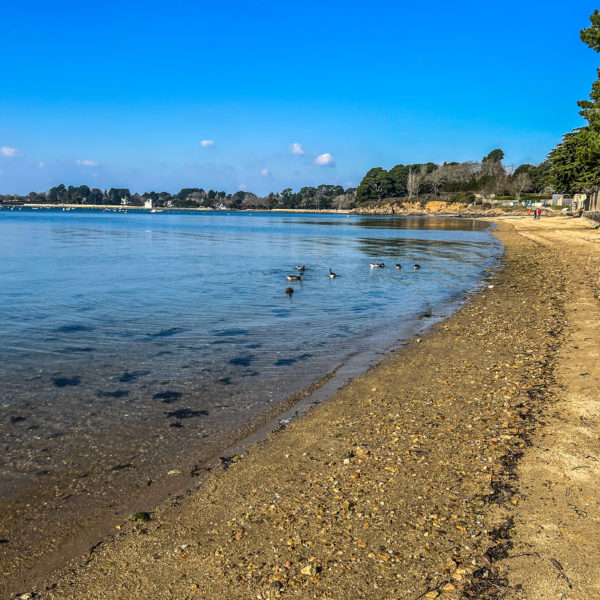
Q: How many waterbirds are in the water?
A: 7